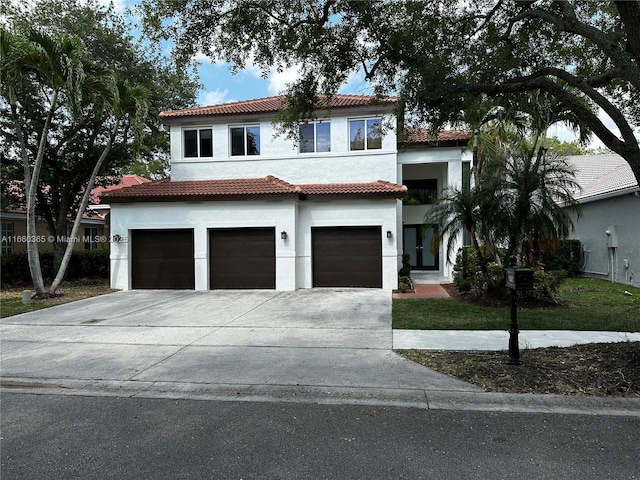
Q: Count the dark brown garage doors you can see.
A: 3